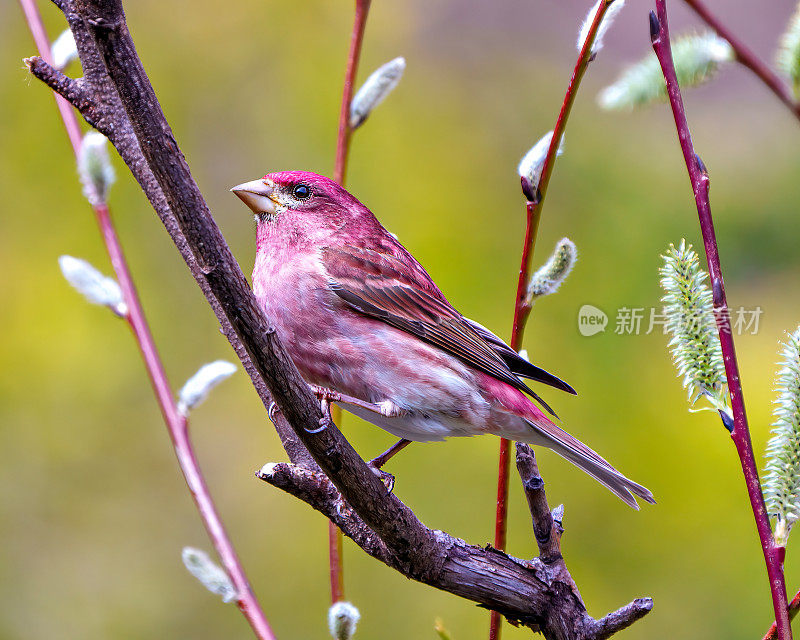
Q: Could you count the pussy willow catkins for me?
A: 14